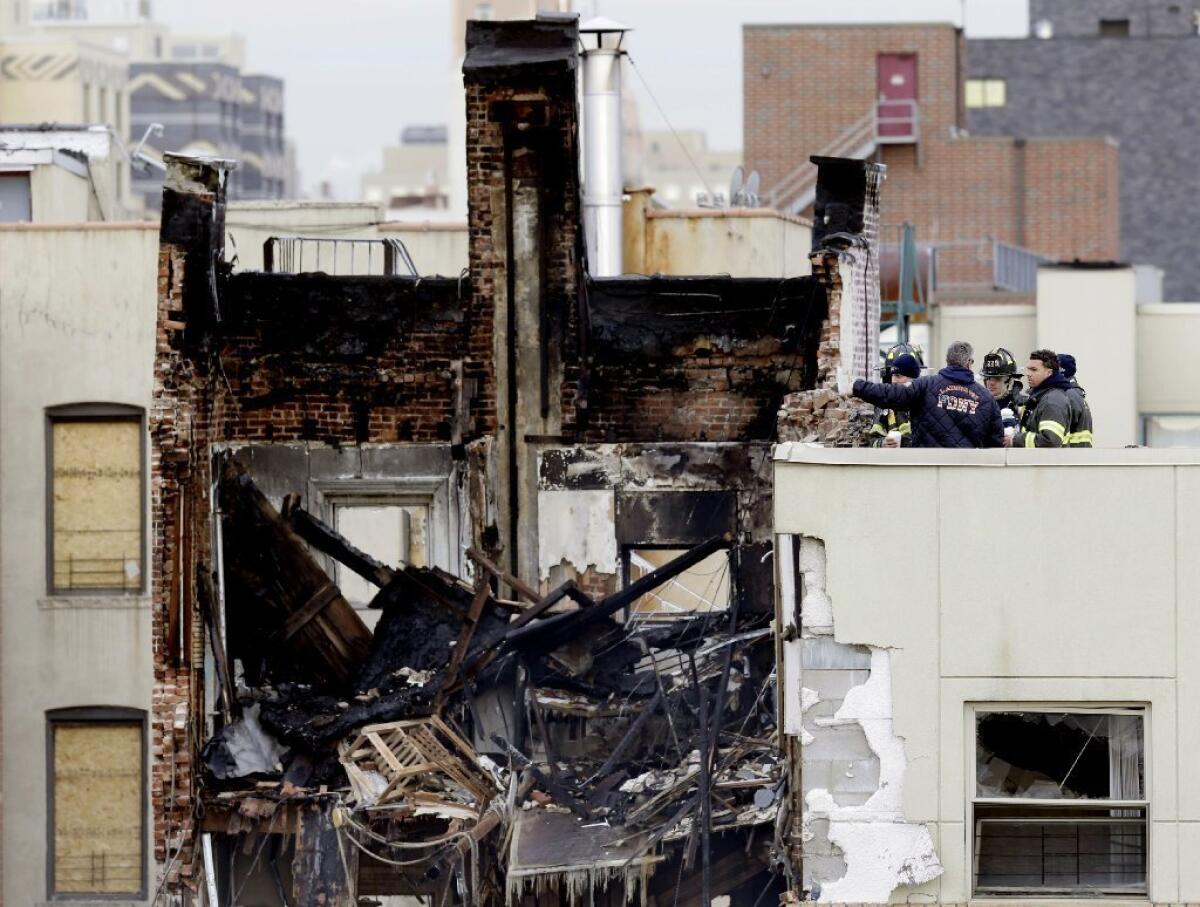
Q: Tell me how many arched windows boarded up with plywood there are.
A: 2